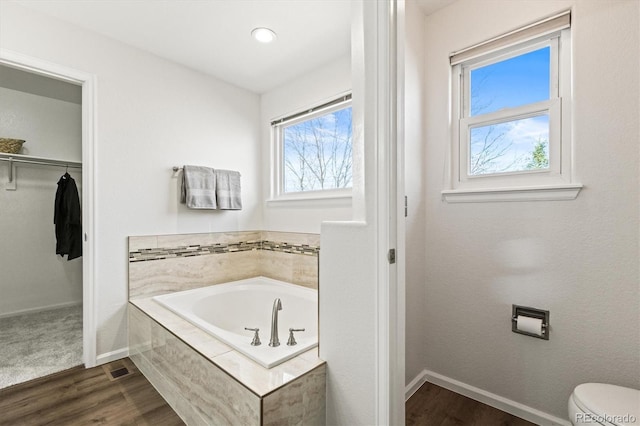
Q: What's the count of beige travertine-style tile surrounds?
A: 1